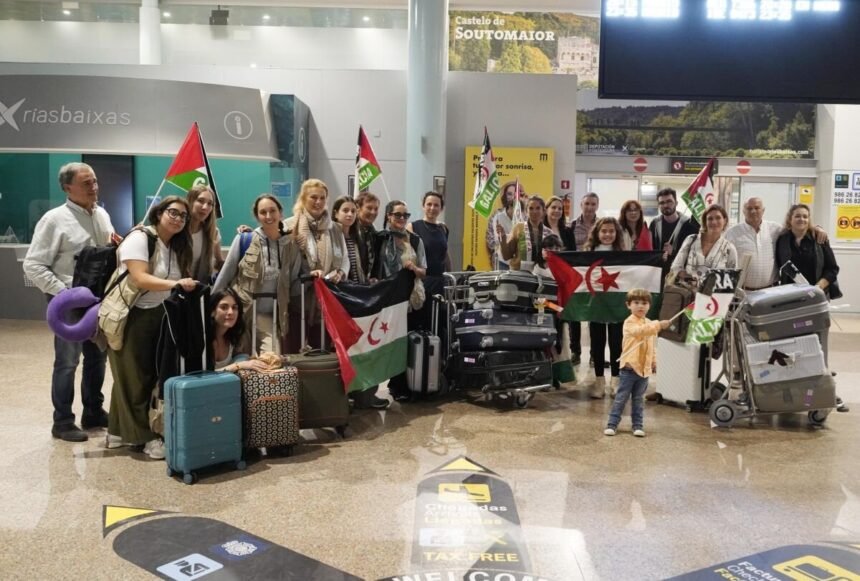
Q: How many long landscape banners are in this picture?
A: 2